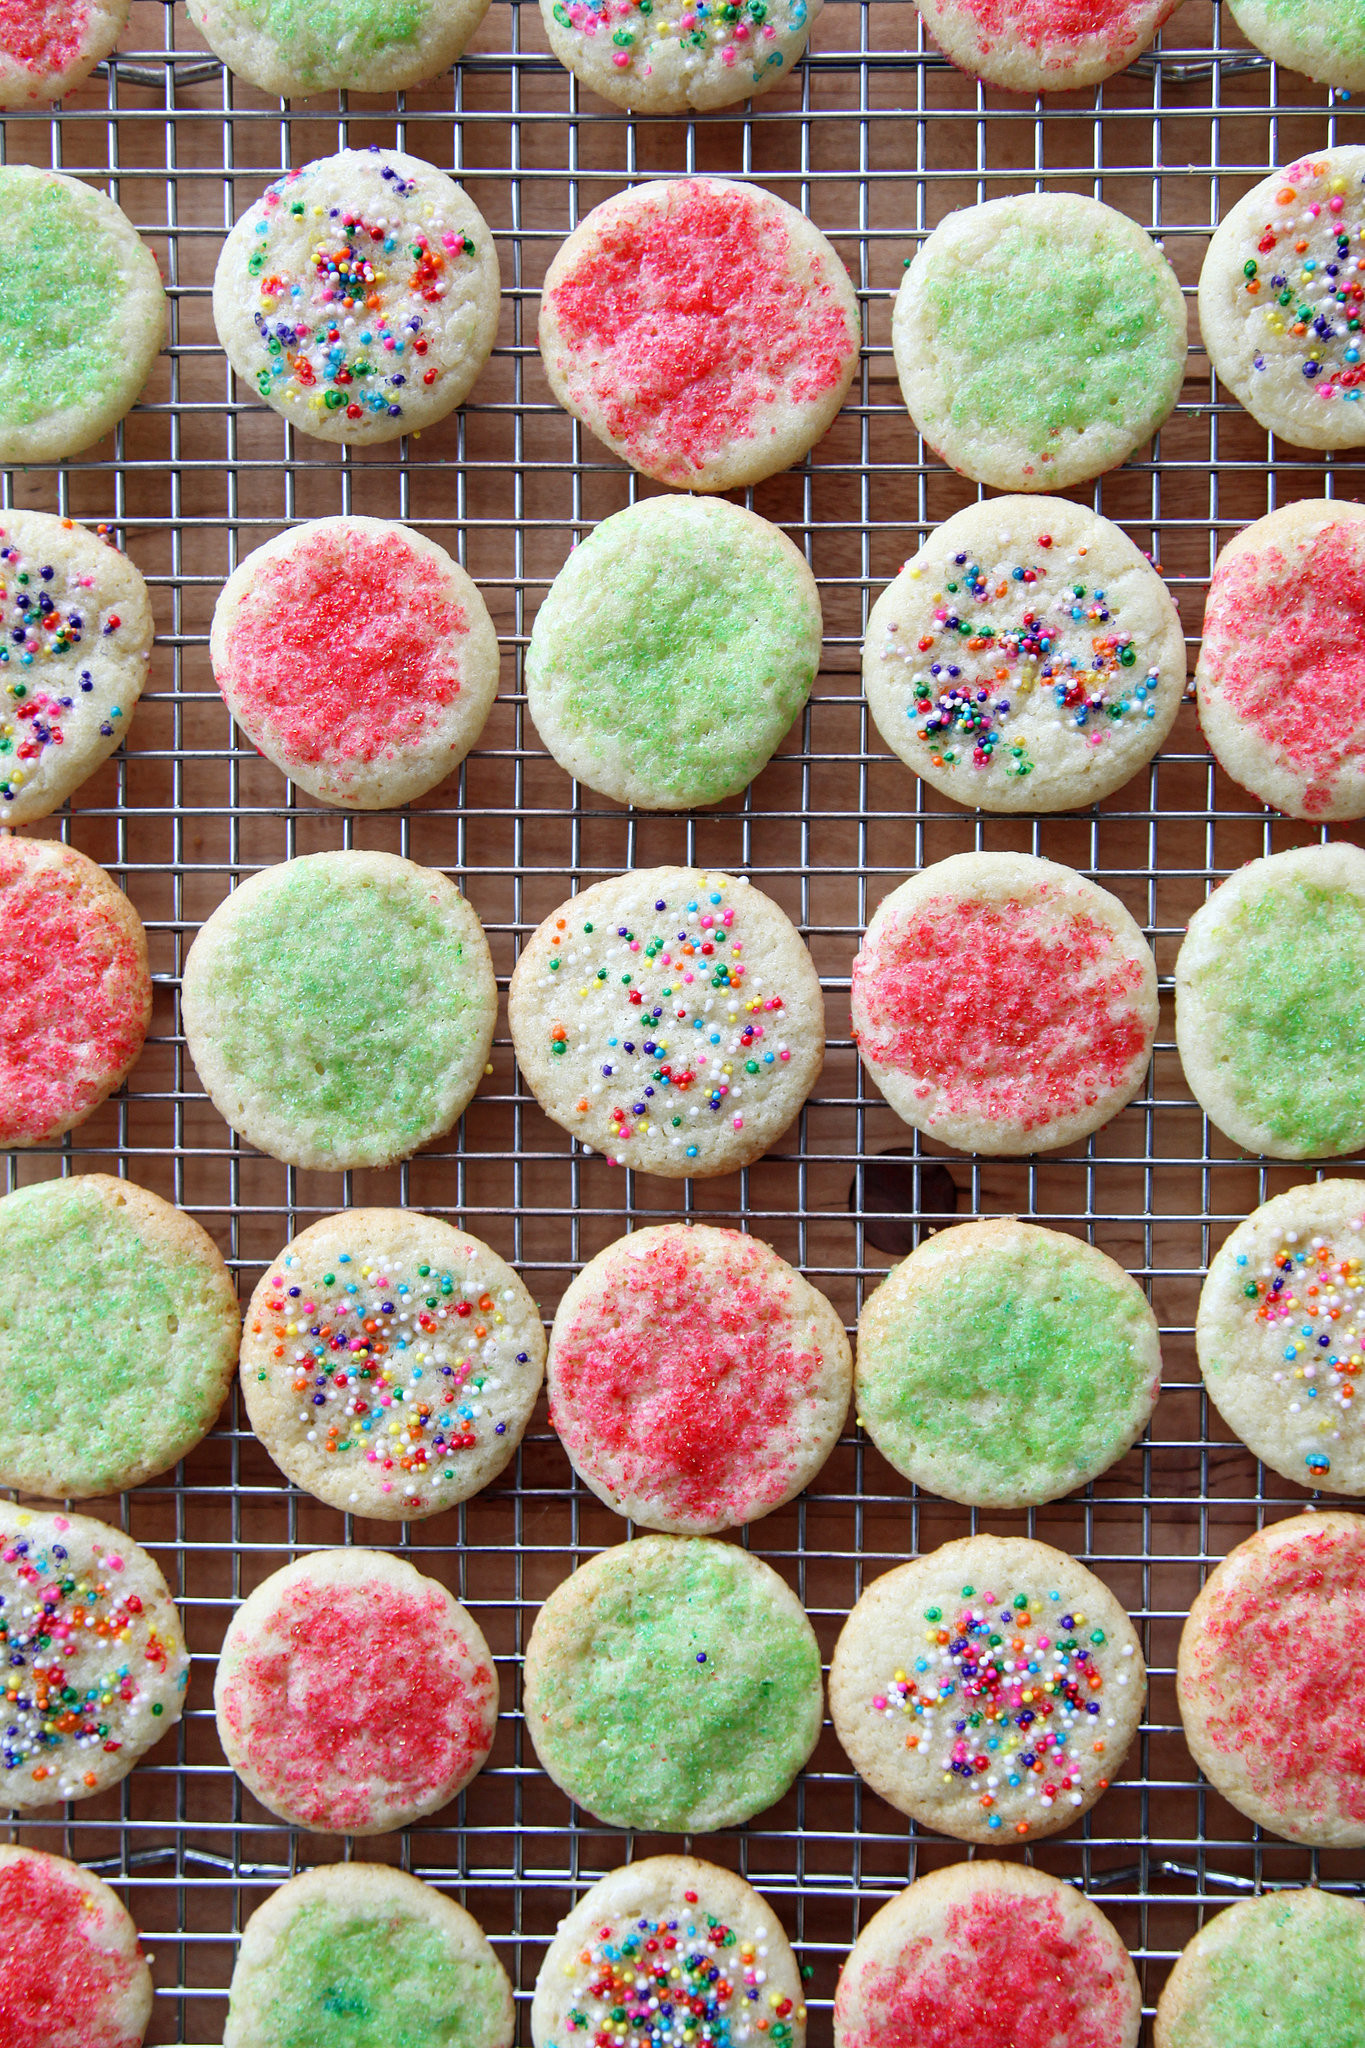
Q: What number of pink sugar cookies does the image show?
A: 12